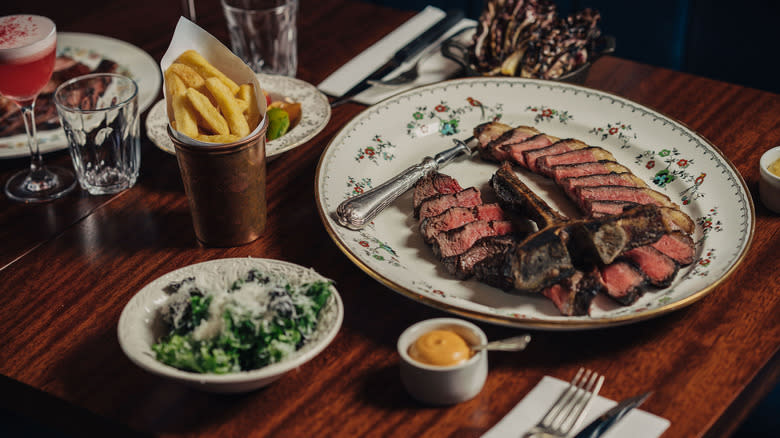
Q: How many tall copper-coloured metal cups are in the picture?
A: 1